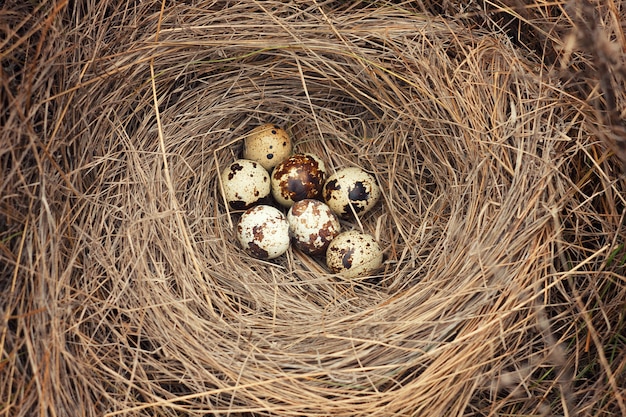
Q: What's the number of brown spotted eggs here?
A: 7